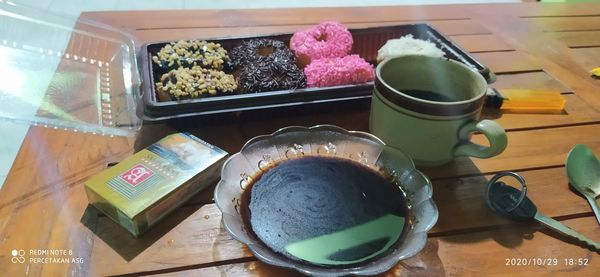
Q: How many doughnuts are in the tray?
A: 7